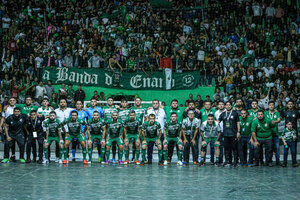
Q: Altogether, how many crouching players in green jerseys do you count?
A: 7